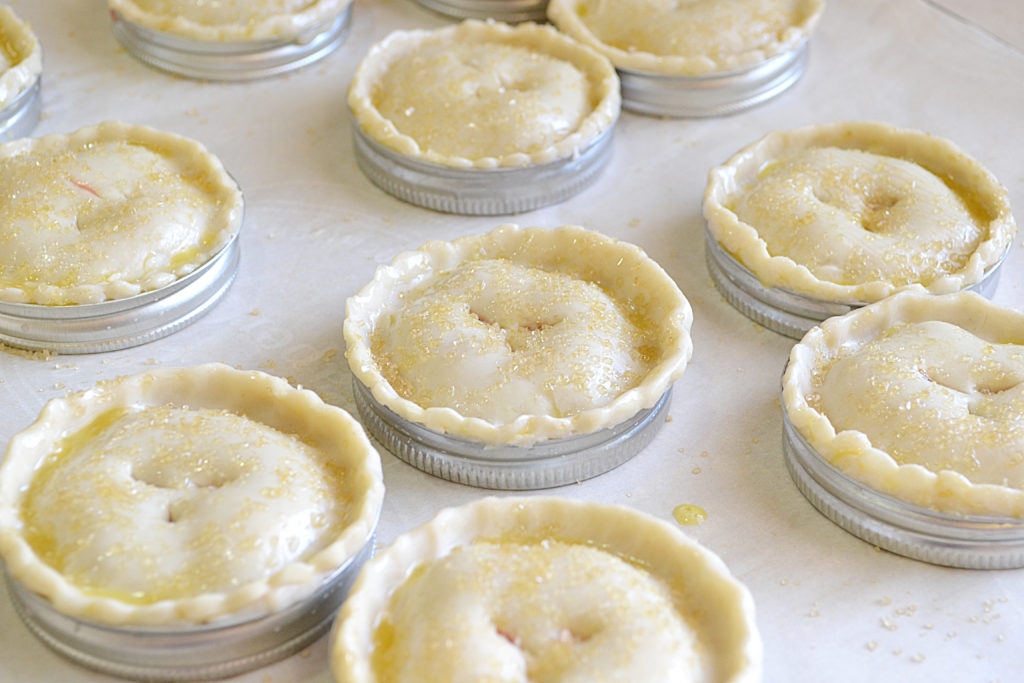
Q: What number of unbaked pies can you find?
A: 11